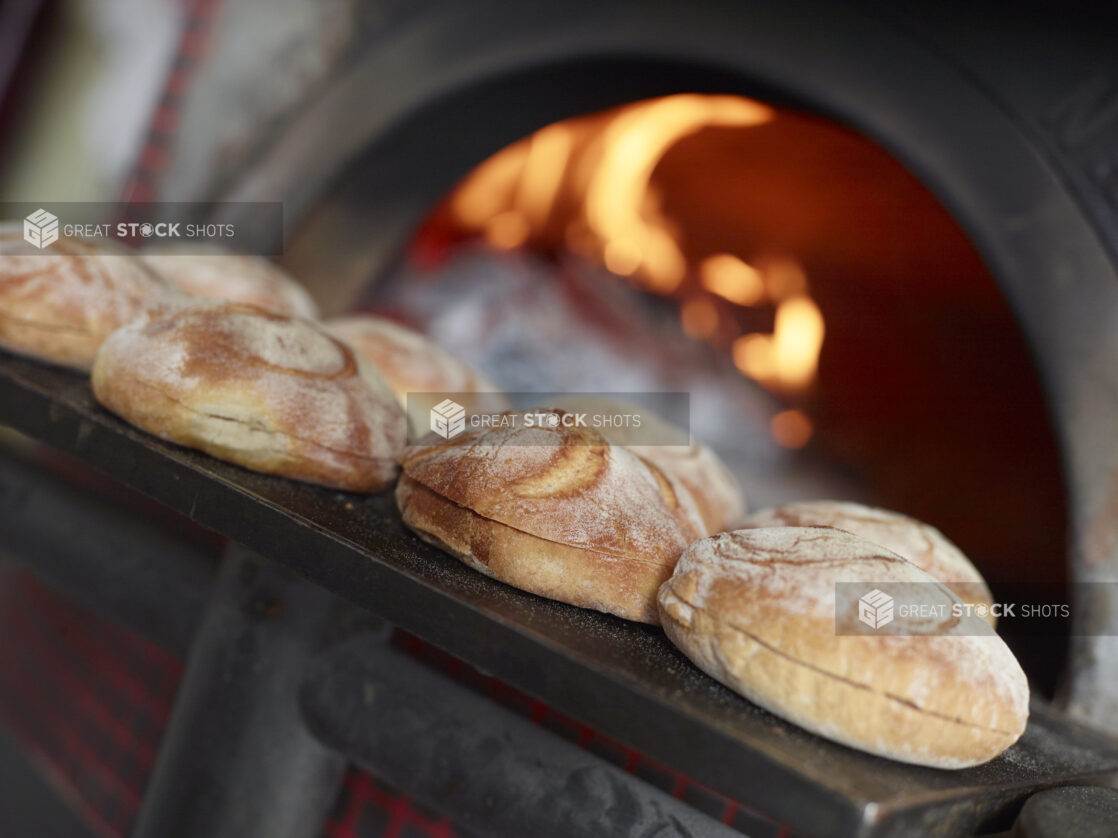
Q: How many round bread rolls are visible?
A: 8